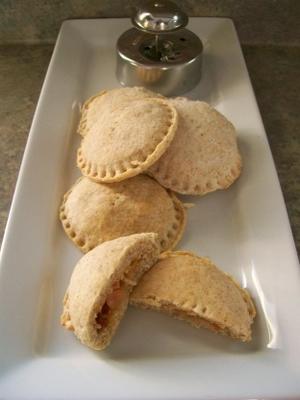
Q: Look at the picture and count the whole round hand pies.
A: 4